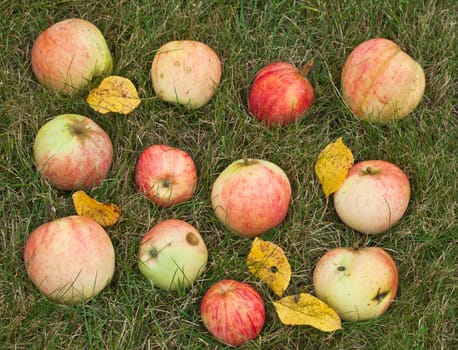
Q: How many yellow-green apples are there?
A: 2